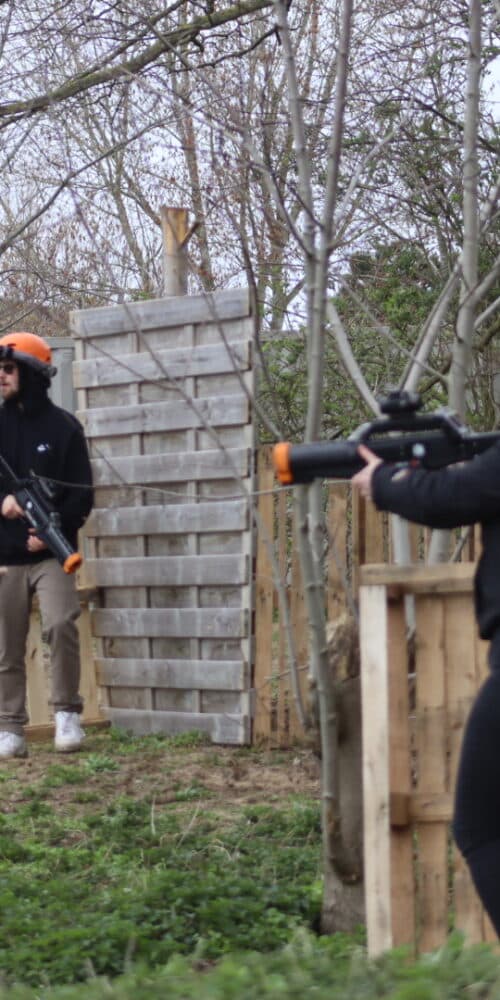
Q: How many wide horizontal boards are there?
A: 9